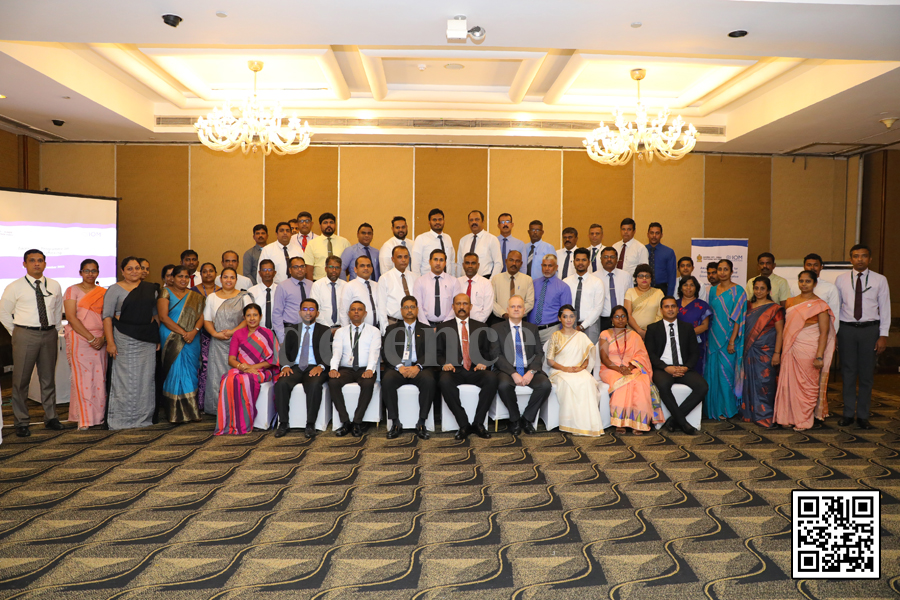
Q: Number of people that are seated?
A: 9